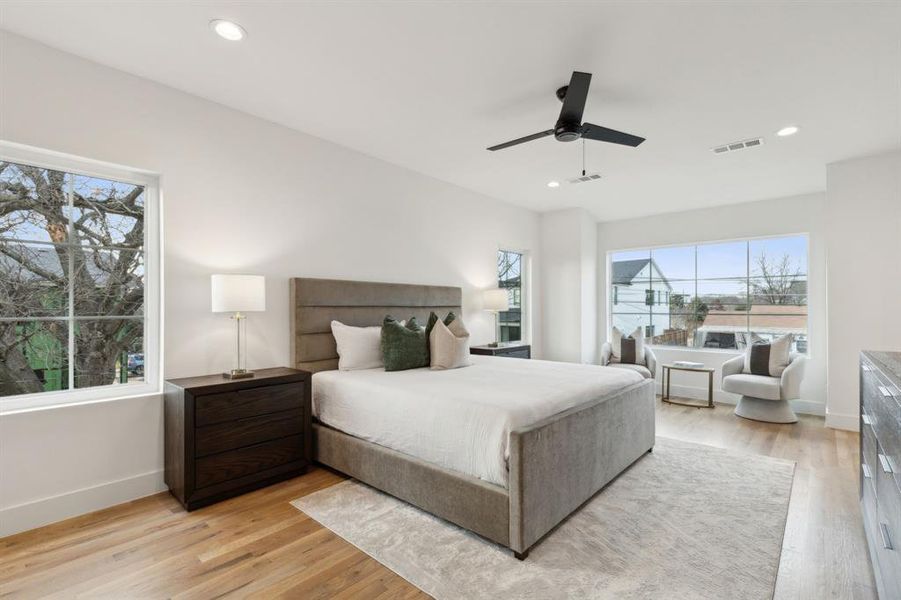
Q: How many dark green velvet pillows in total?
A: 2